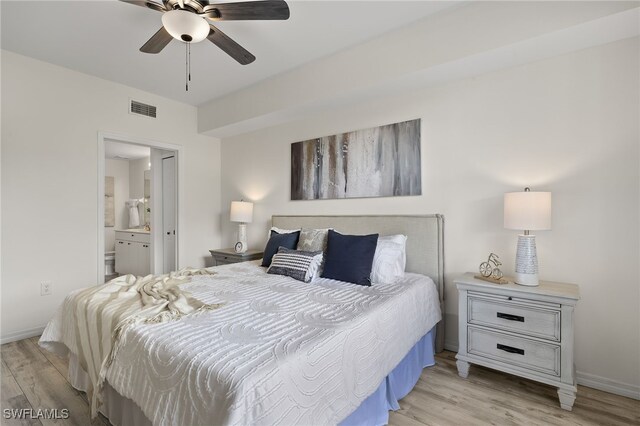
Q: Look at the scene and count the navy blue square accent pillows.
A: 2